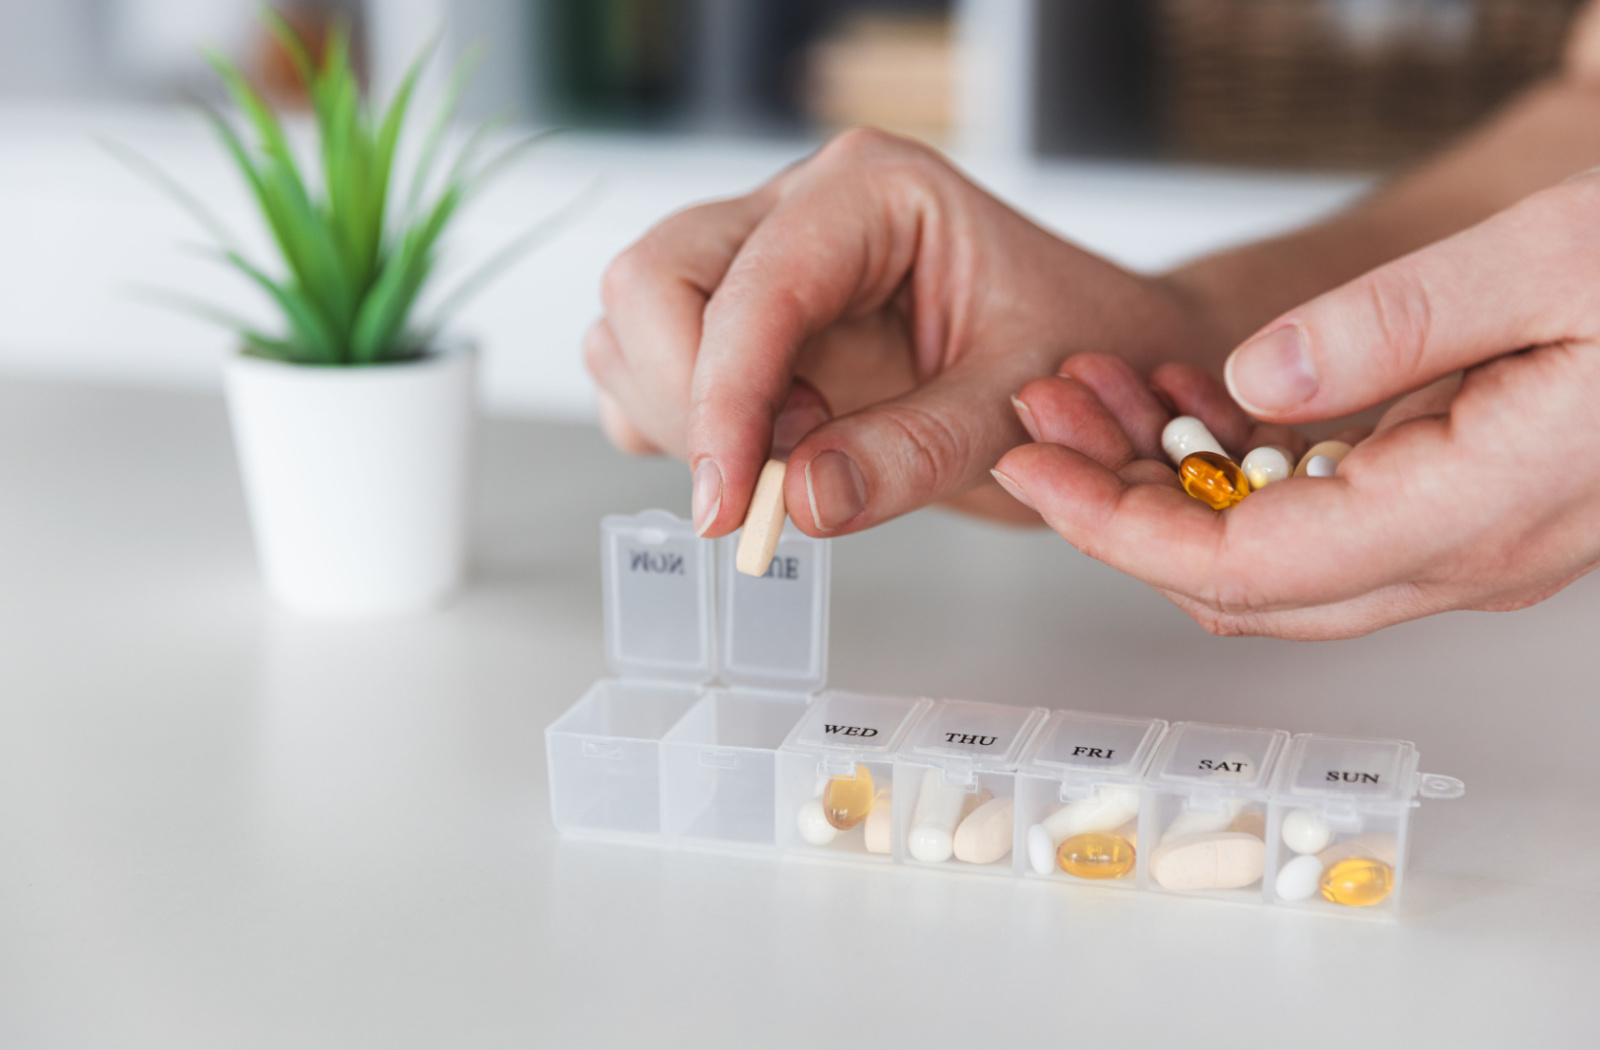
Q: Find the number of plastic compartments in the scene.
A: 7